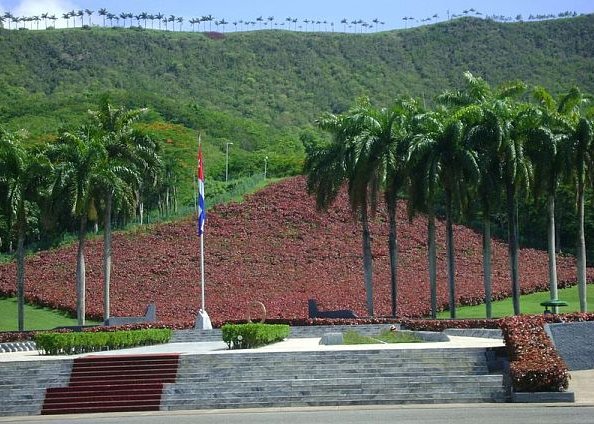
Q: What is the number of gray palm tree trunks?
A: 11